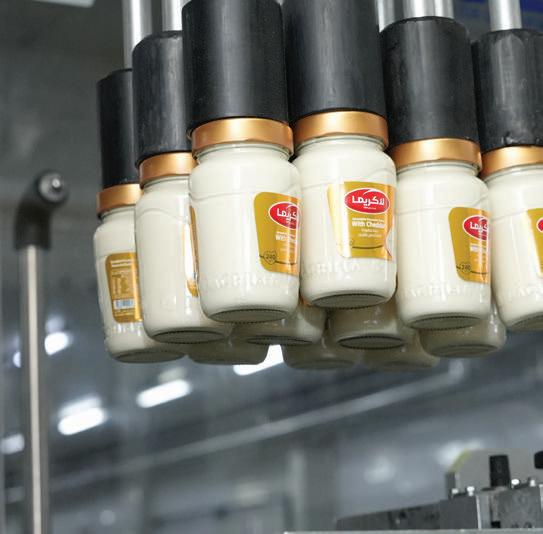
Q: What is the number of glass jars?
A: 12